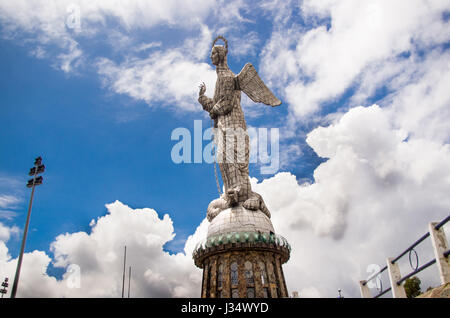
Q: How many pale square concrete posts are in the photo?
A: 3